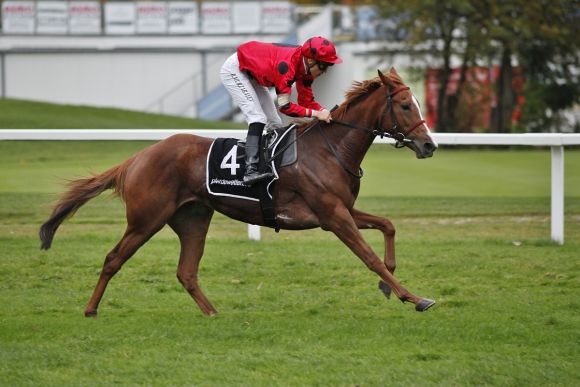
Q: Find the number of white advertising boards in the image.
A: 9